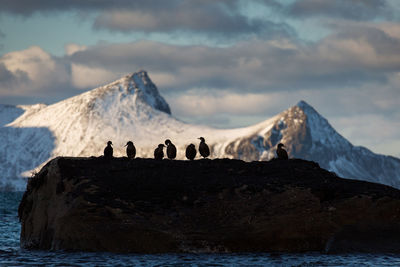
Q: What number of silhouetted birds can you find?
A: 7